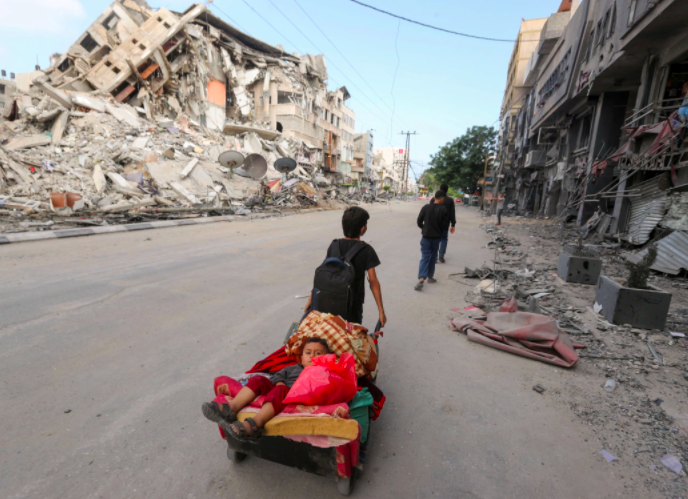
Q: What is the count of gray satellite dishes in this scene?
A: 3